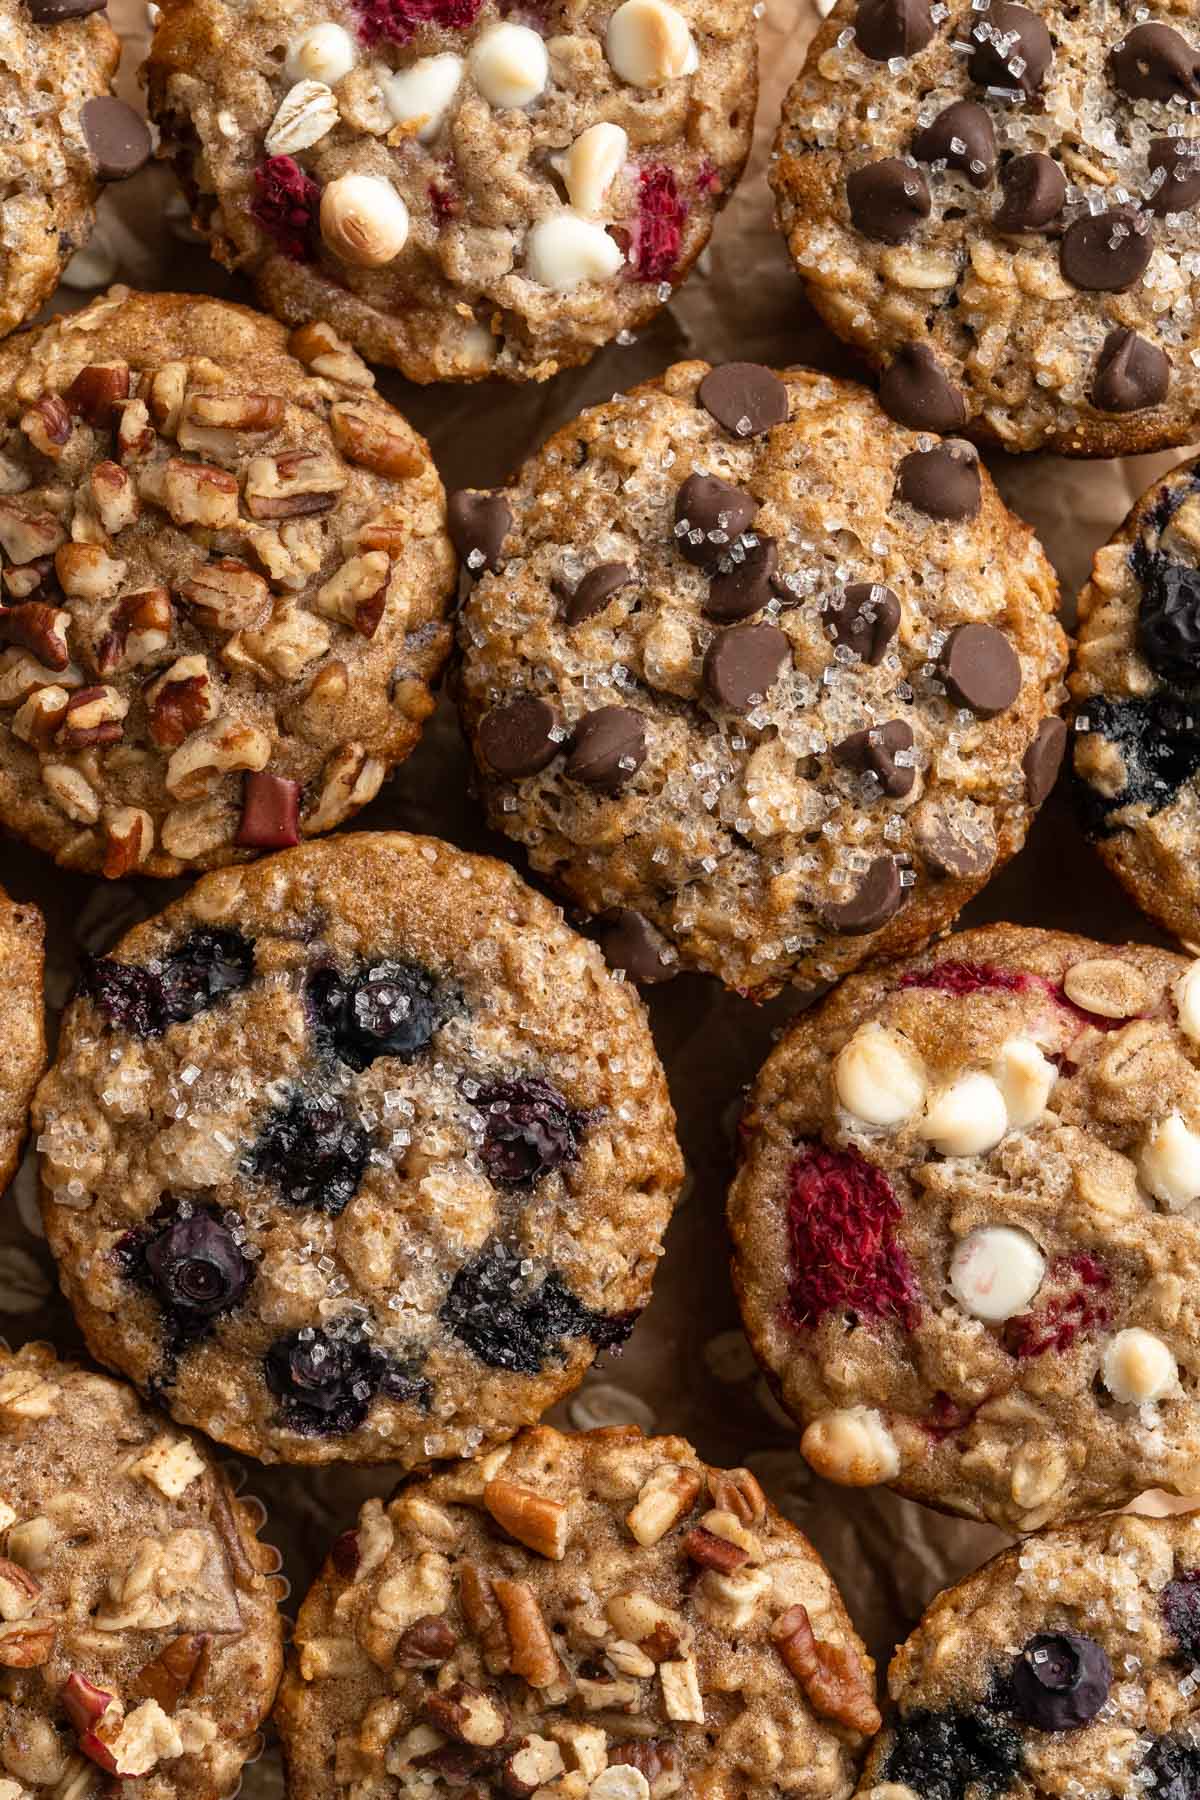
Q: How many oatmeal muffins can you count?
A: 12